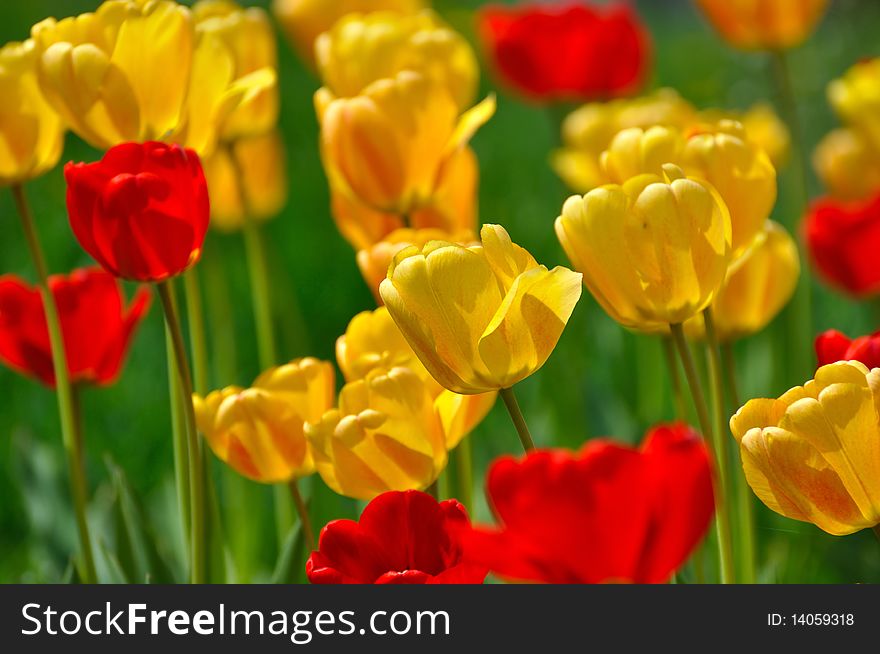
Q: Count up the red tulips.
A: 7